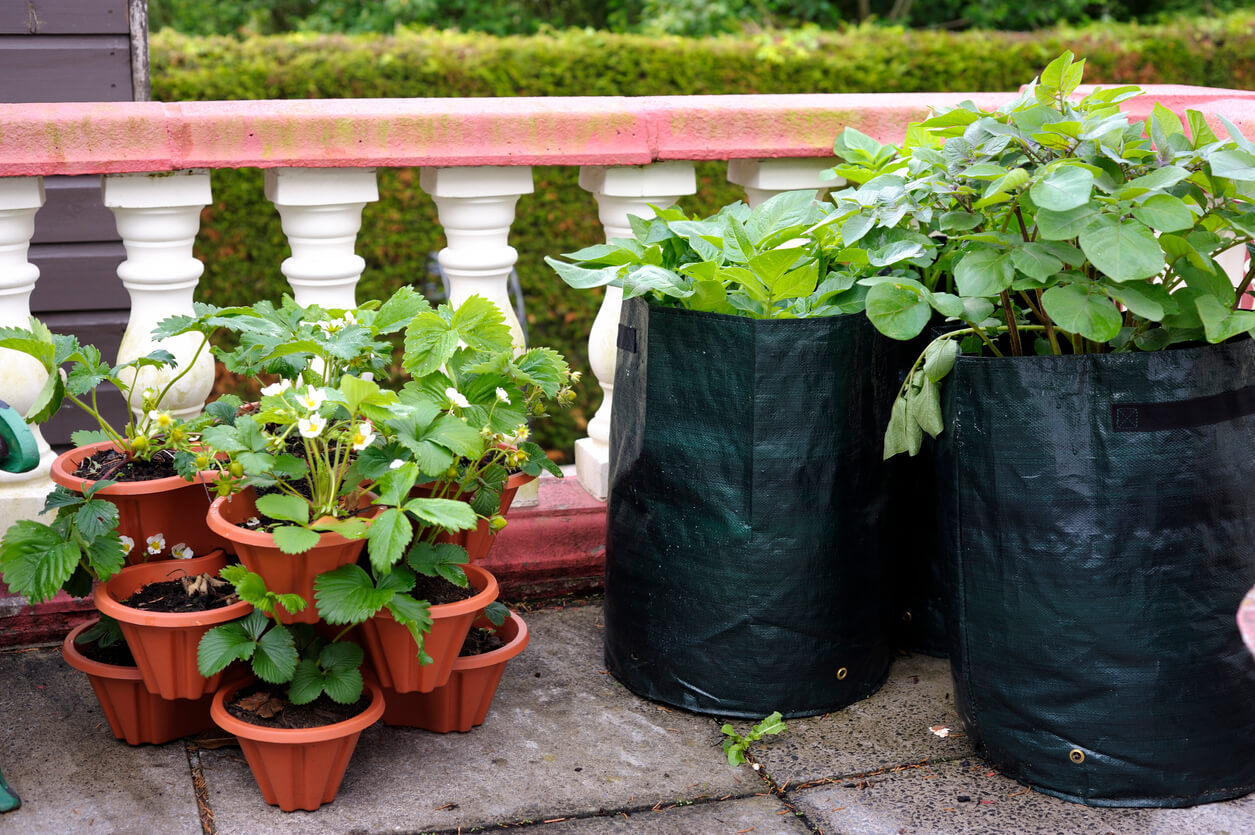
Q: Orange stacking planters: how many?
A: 8